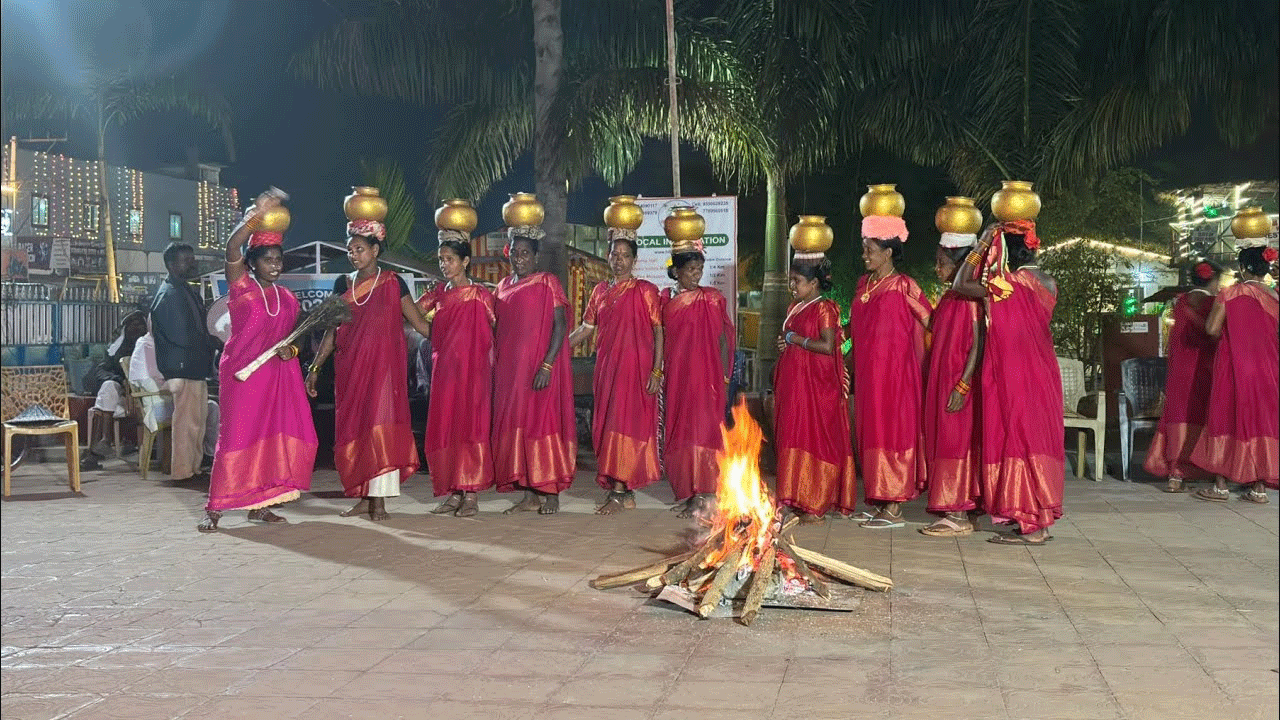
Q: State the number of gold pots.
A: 11